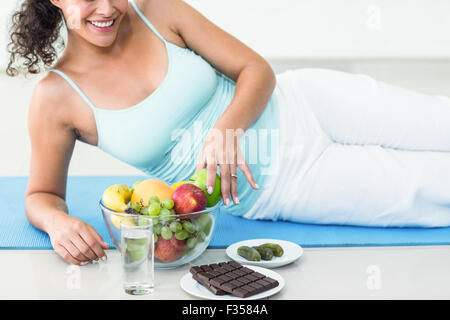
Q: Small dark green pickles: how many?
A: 3